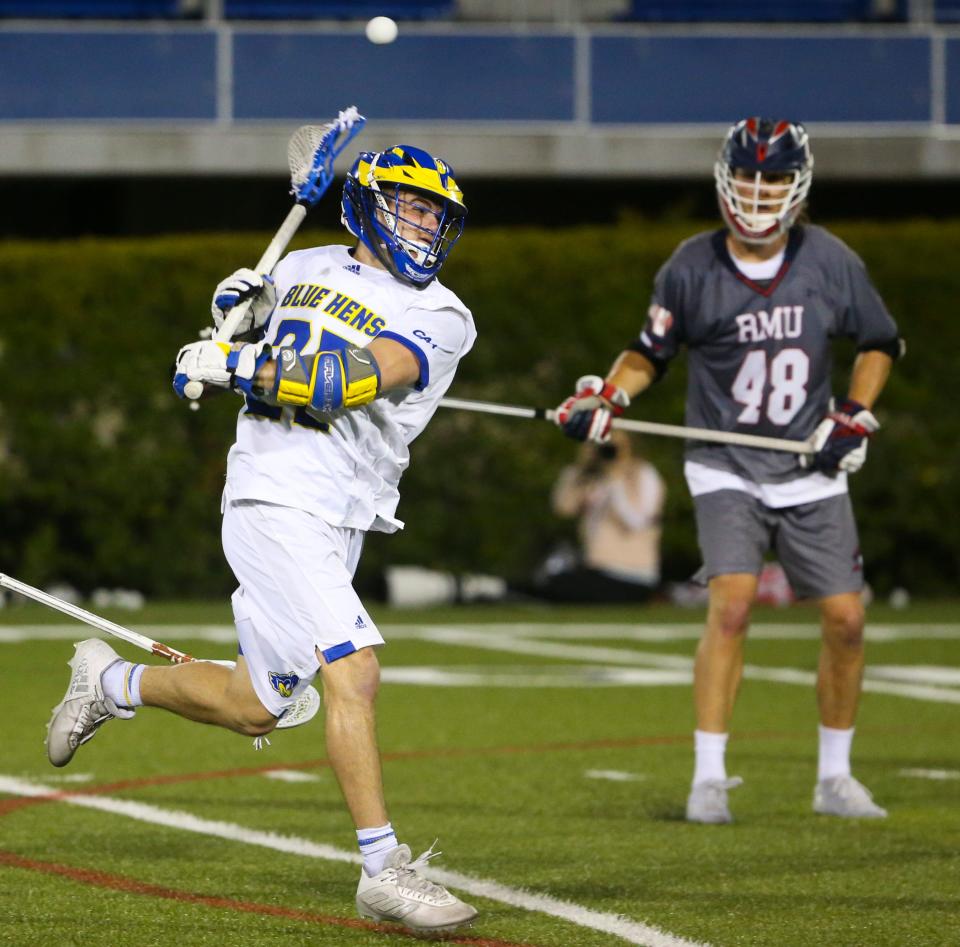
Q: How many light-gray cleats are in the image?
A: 4